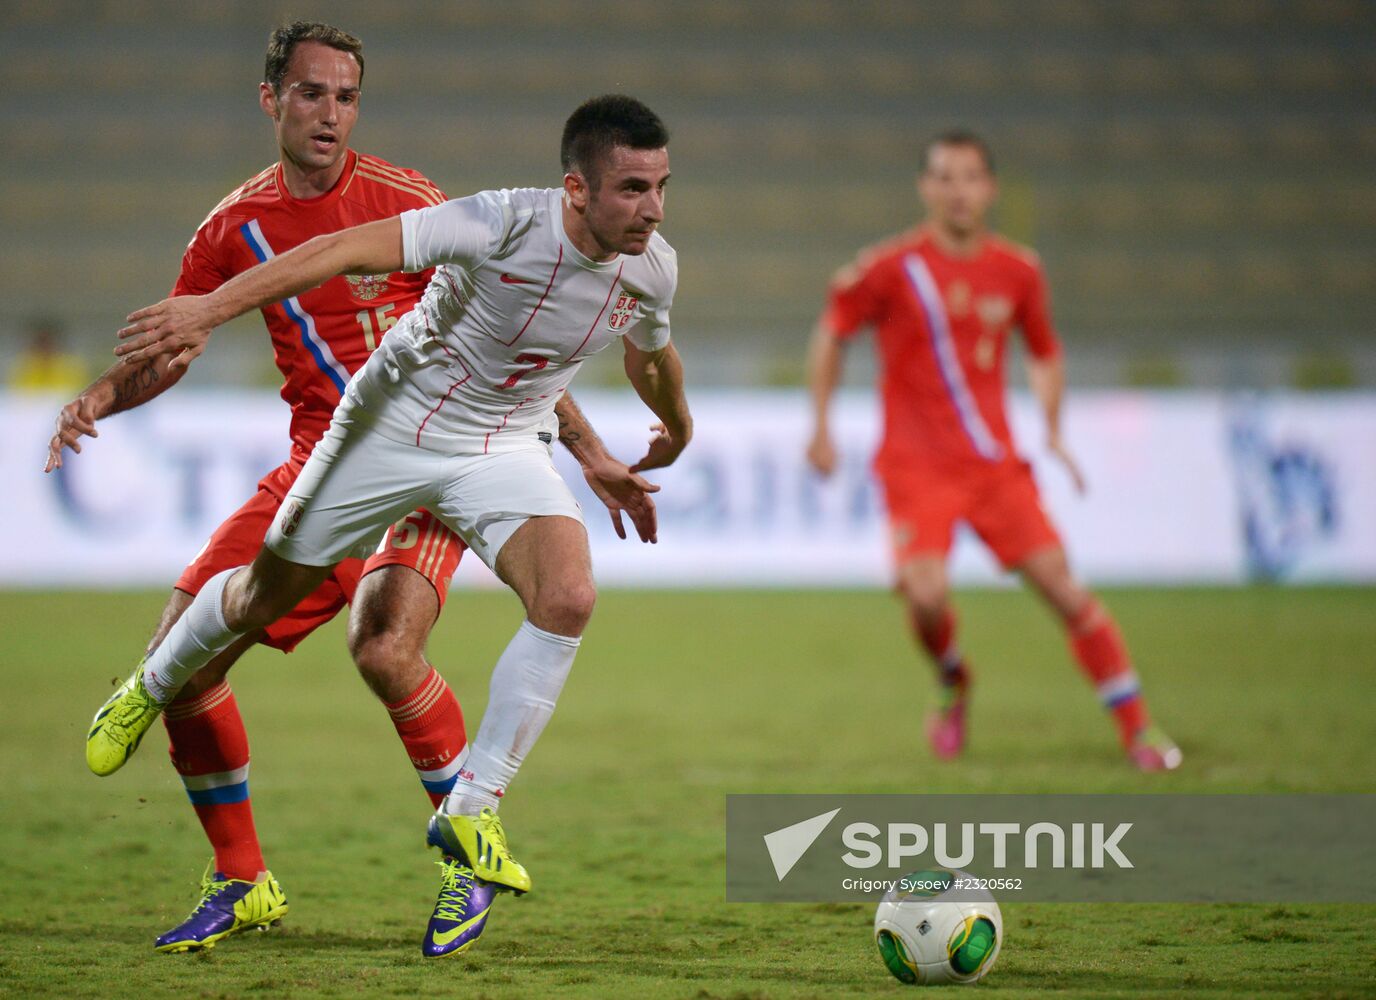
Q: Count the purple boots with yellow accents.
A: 2